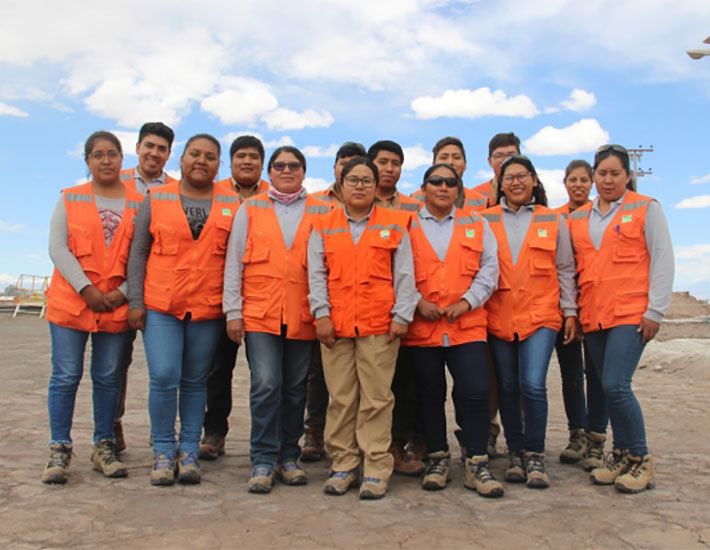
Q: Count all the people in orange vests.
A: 14